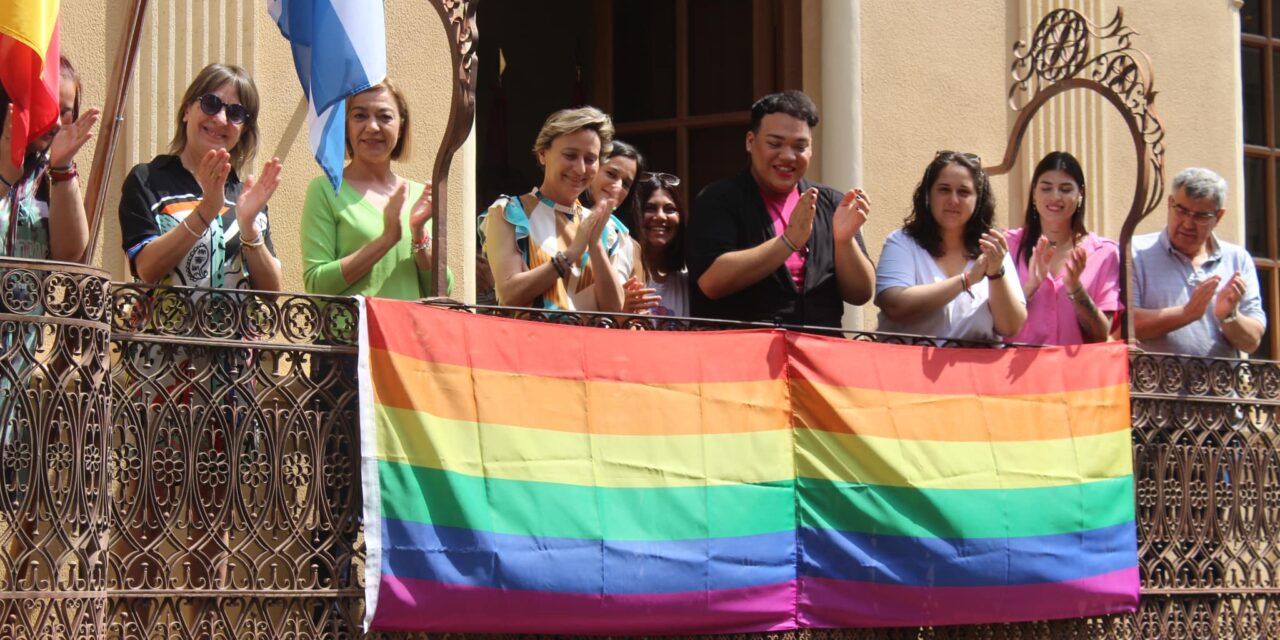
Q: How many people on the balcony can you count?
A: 10